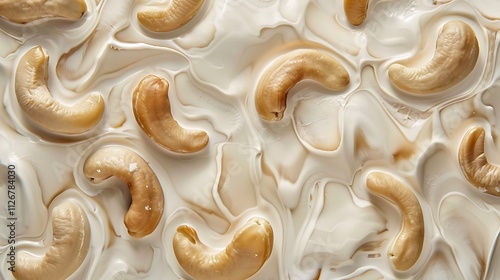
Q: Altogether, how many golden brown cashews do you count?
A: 12